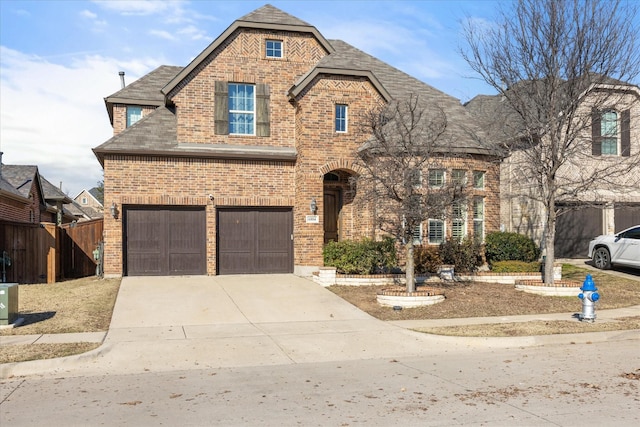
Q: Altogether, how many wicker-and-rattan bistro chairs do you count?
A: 0